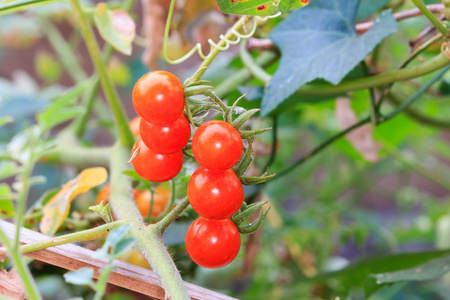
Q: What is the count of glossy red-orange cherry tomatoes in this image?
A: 6